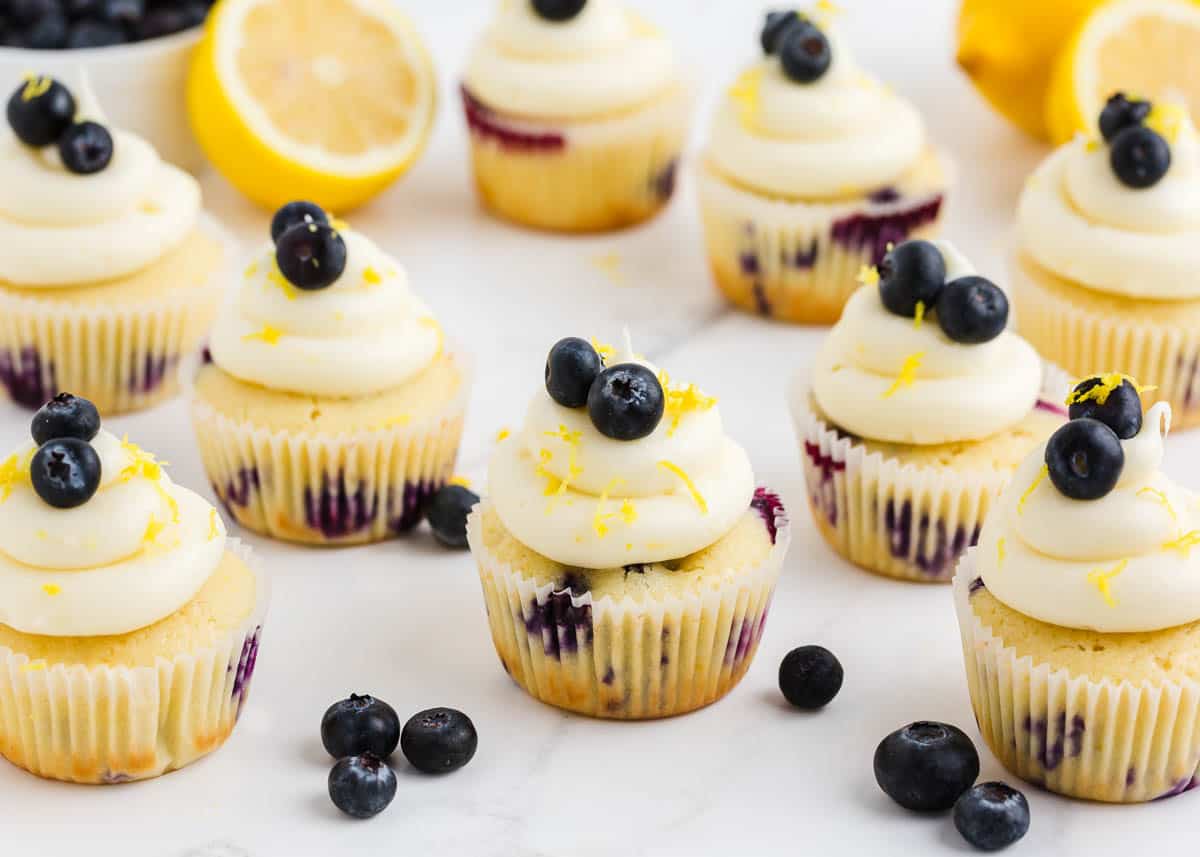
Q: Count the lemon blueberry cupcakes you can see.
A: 9